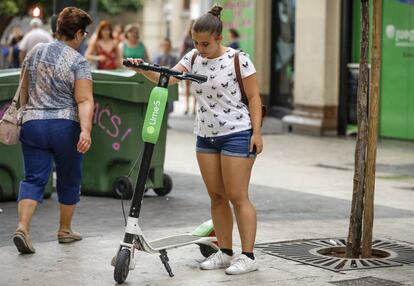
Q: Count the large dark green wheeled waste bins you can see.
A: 2